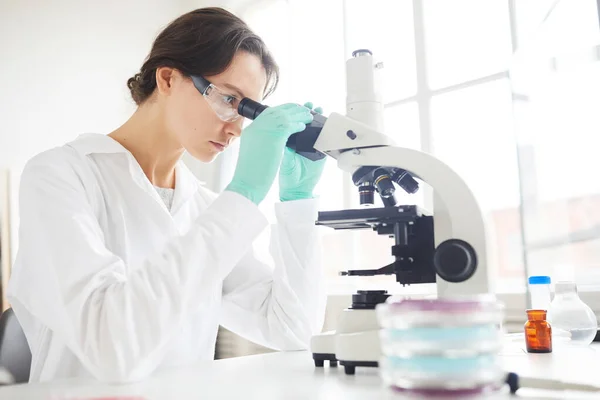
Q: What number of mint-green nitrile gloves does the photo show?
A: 2